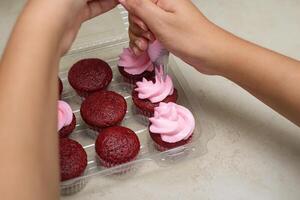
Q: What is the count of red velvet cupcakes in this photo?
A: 9